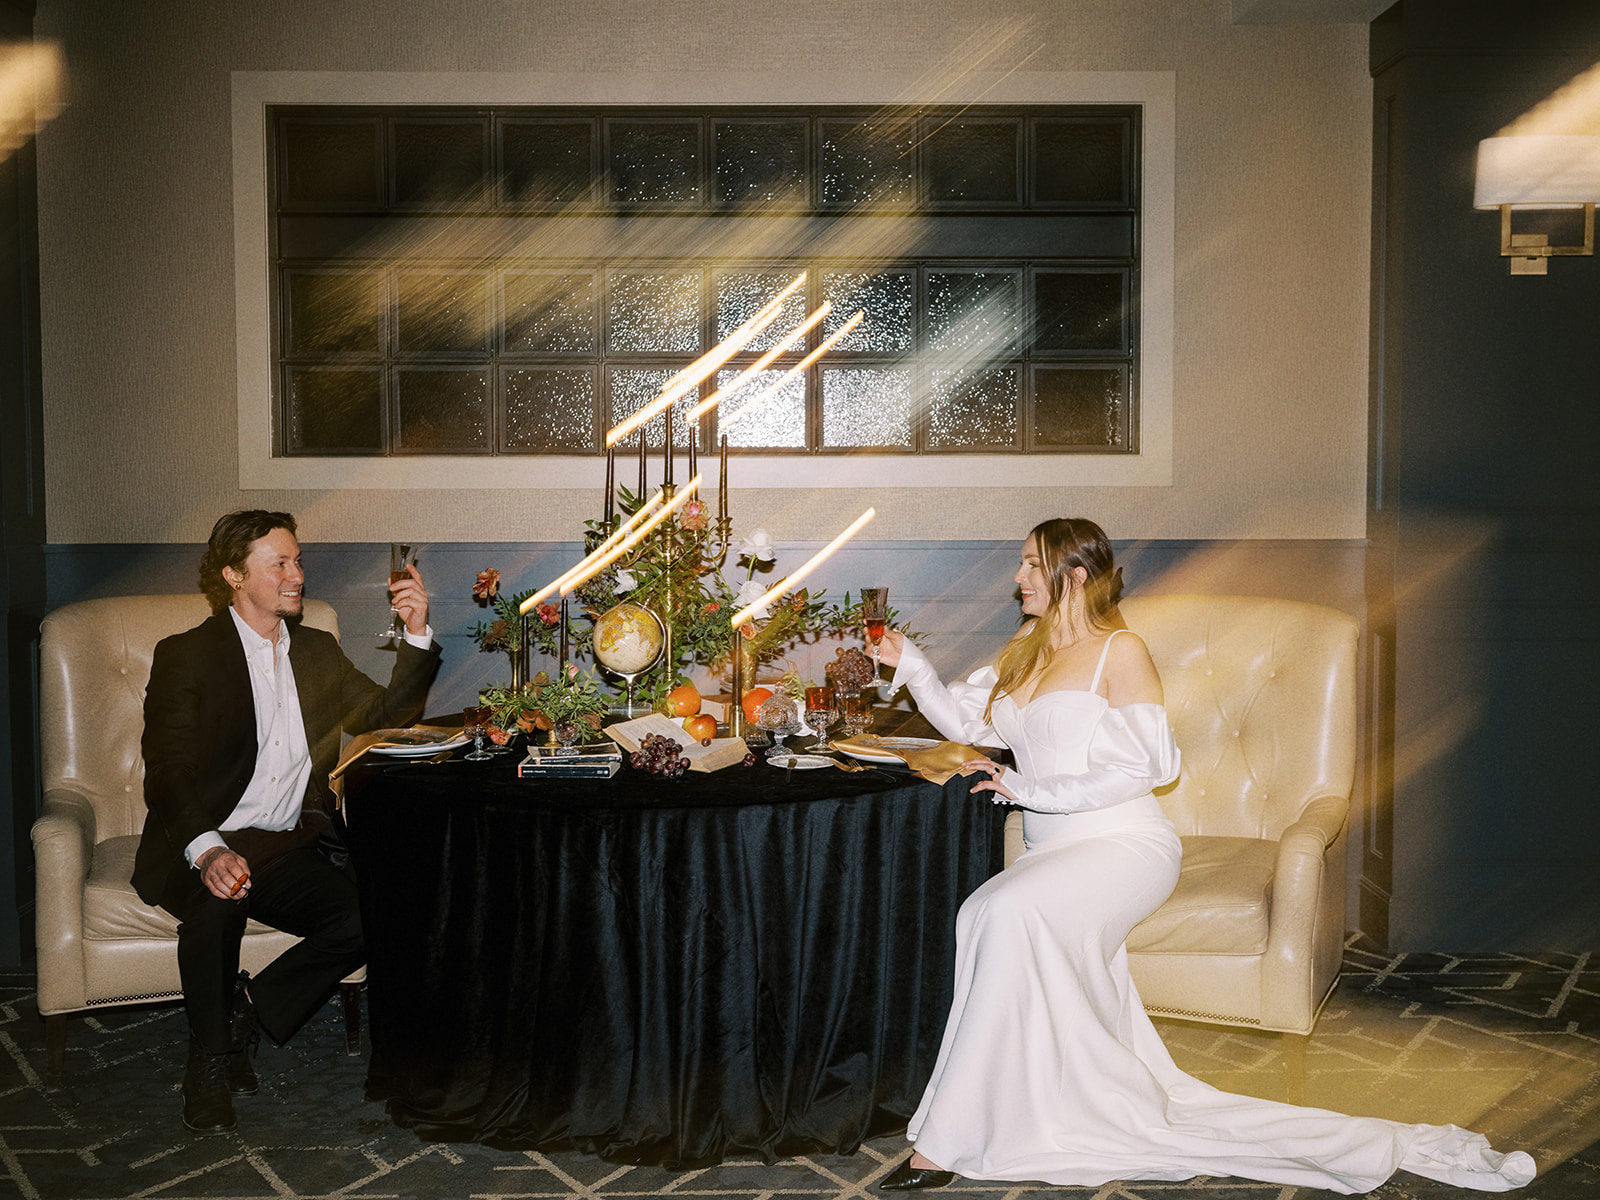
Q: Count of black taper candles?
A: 8